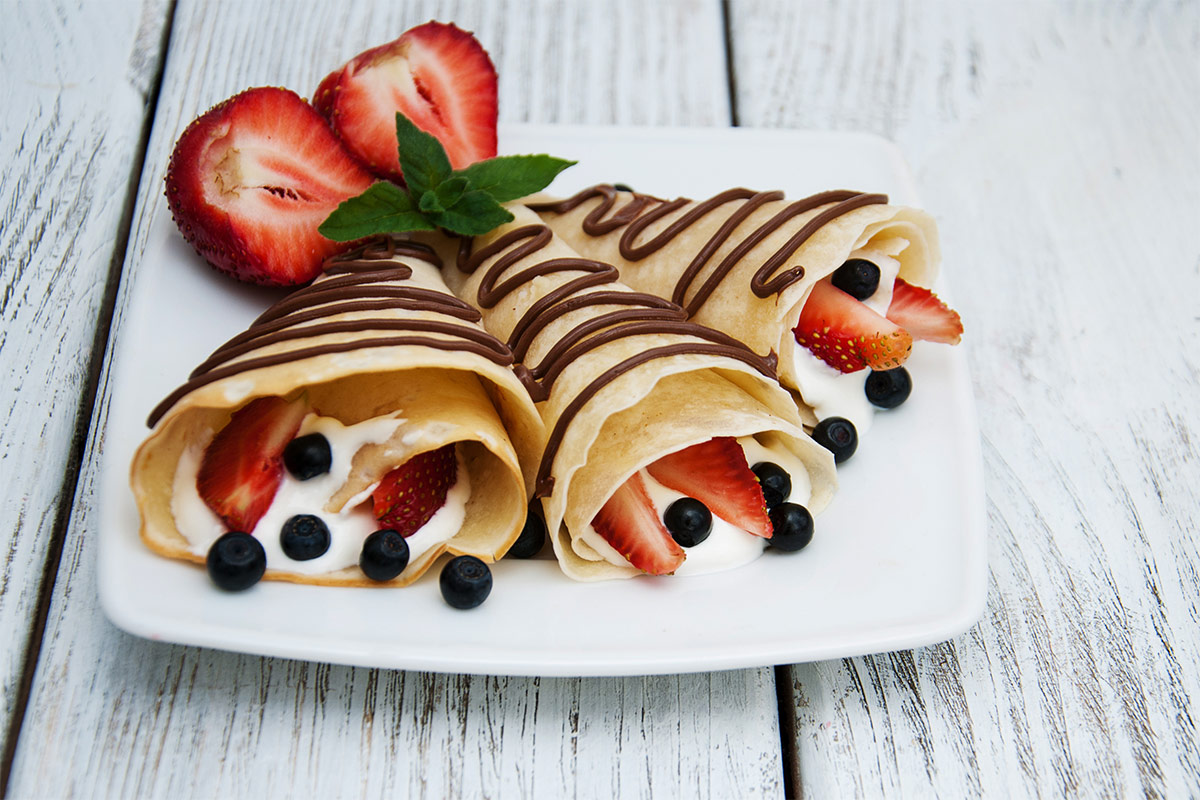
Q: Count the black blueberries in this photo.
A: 12